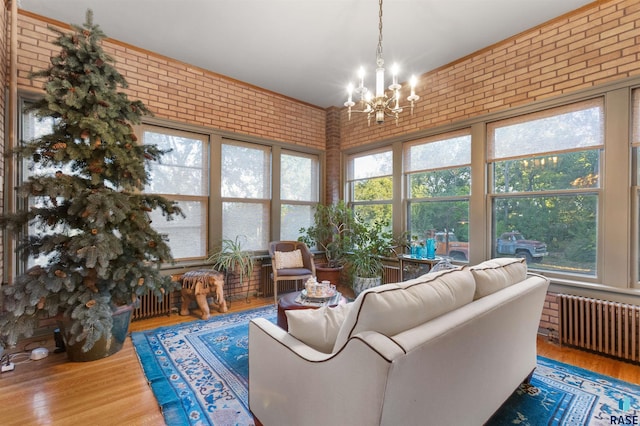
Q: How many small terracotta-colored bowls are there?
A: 0